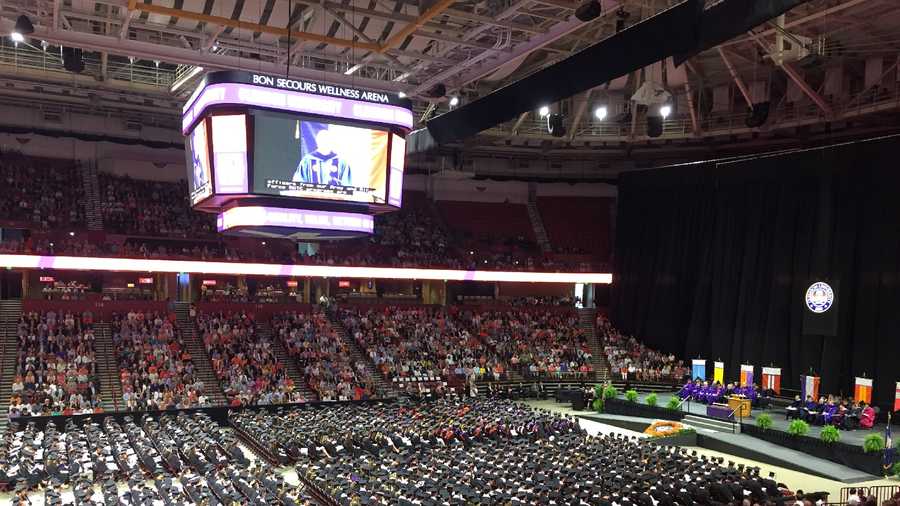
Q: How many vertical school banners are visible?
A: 7